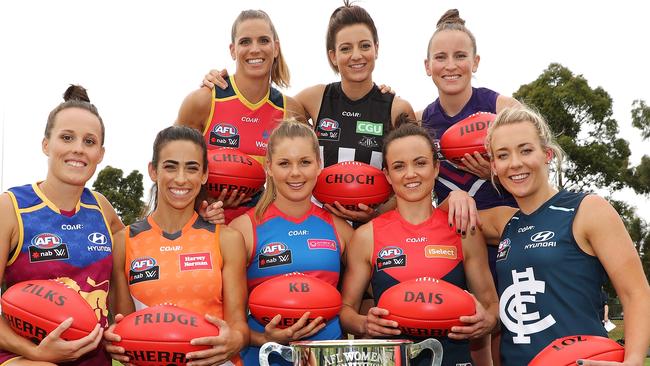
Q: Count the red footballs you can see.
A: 8